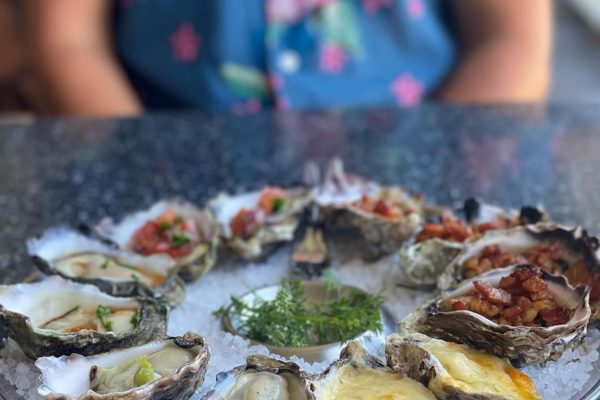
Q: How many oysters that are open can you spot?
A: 12